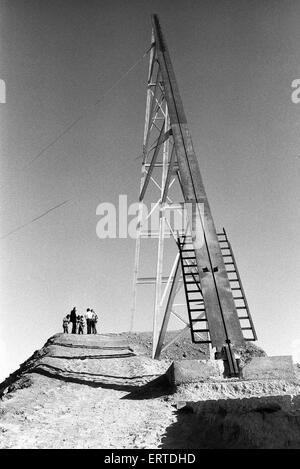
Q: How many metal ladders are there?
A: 2